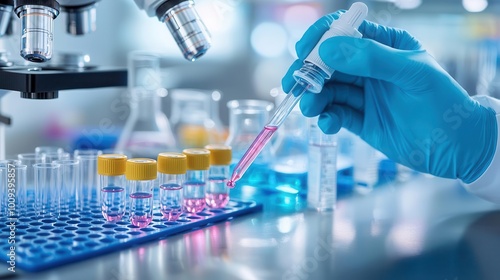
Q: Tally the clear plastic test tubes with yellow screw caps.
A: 5